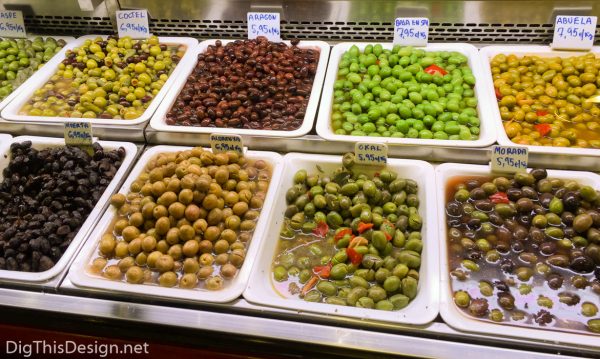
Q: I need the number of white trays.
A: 9